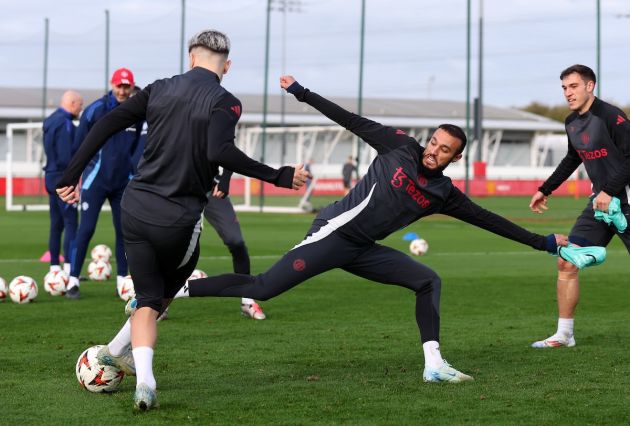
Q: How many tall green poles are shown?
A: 7